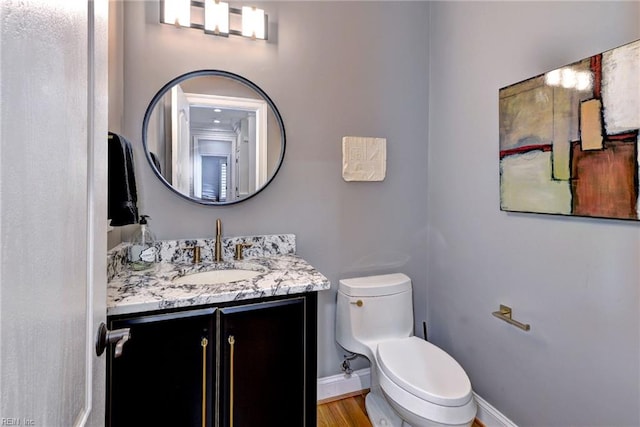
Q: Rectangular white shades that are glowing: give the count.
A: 3